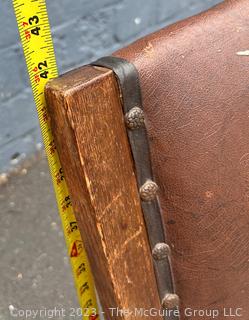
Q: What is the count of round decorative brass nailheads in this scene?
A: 4